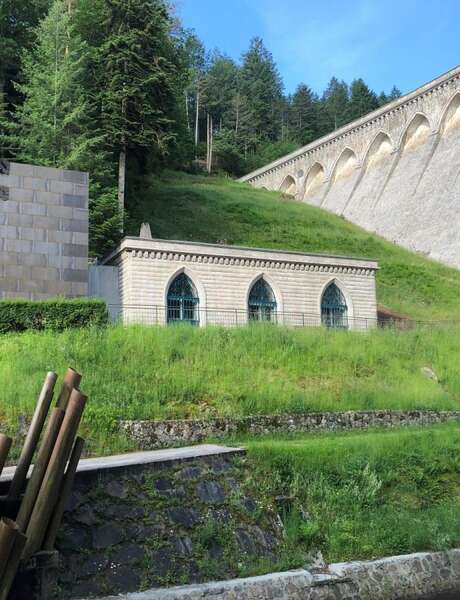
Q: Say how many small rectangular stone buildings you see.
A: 1